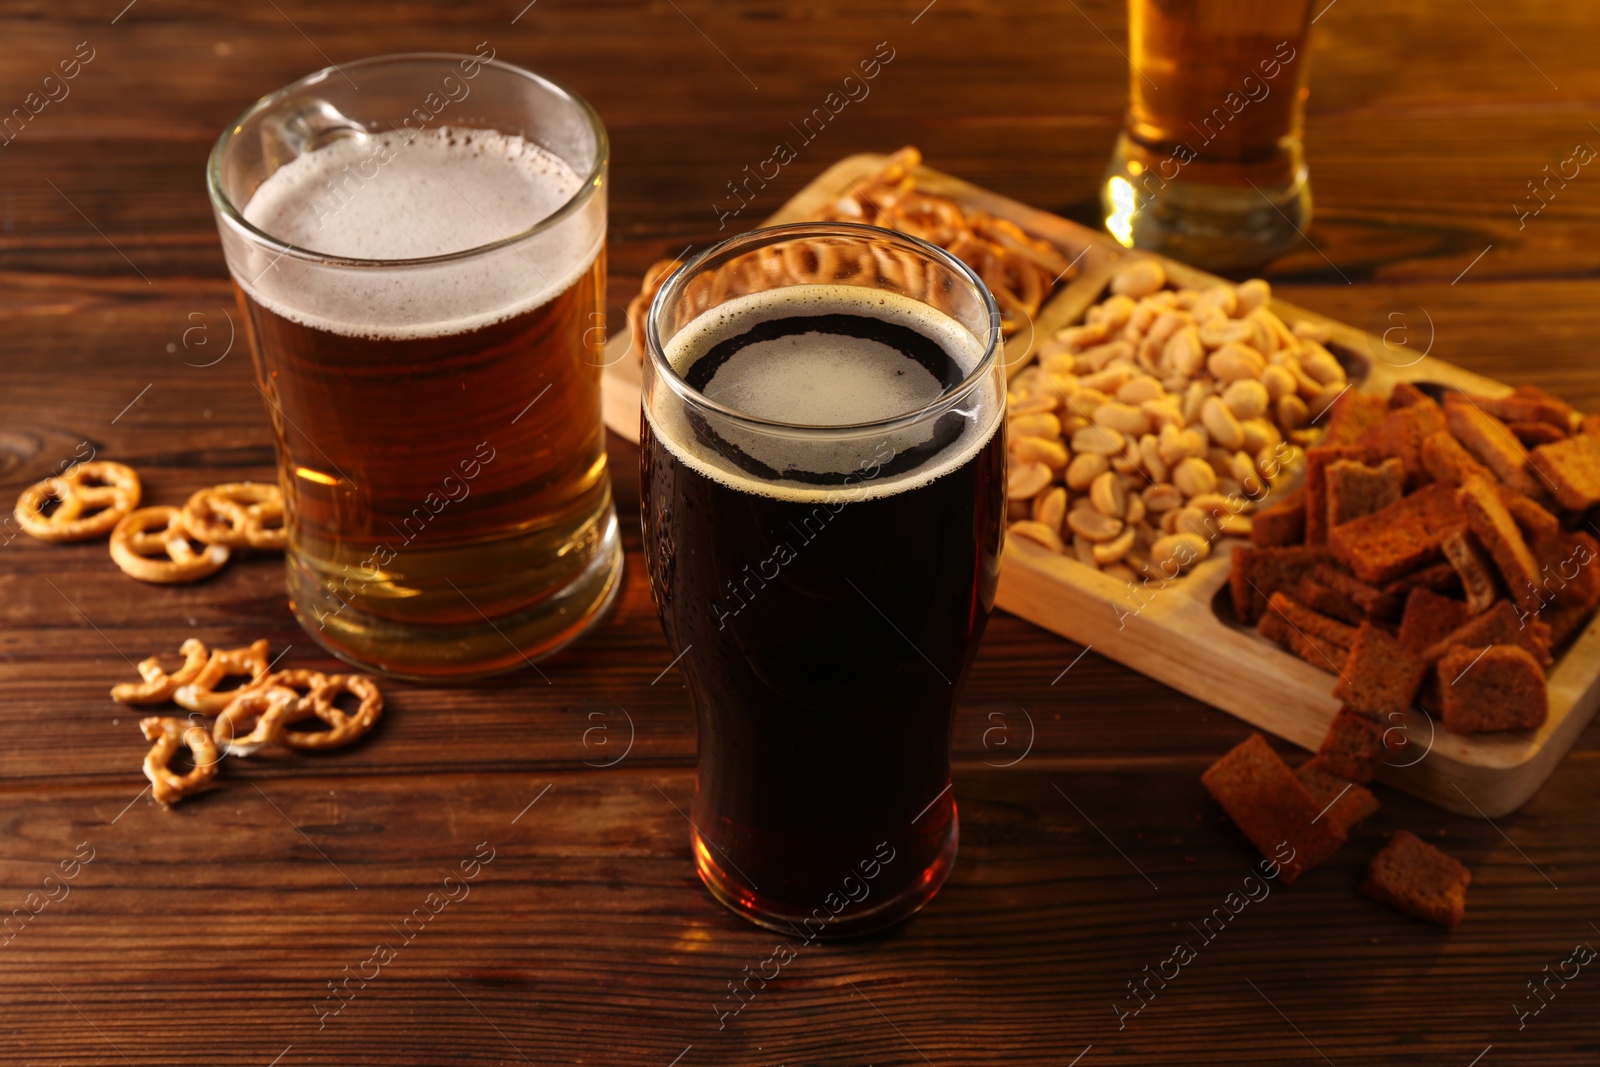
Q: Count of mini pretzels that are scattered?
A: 8